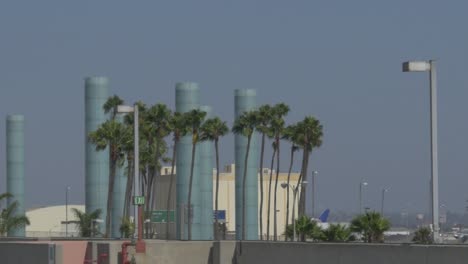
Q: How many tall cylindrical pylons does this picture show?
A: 6